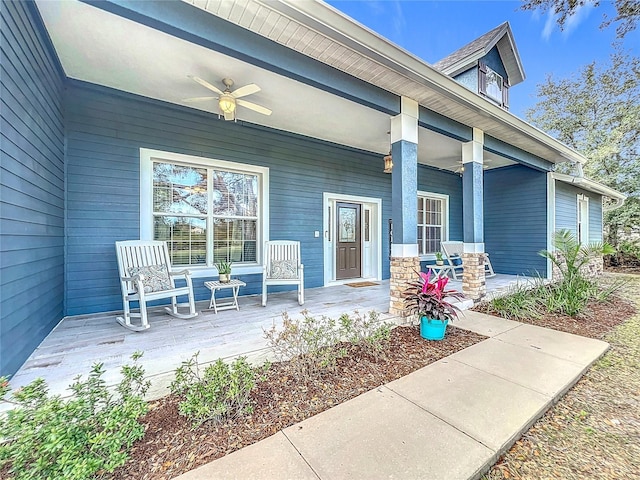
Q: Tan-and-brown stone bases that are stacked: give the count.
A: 2